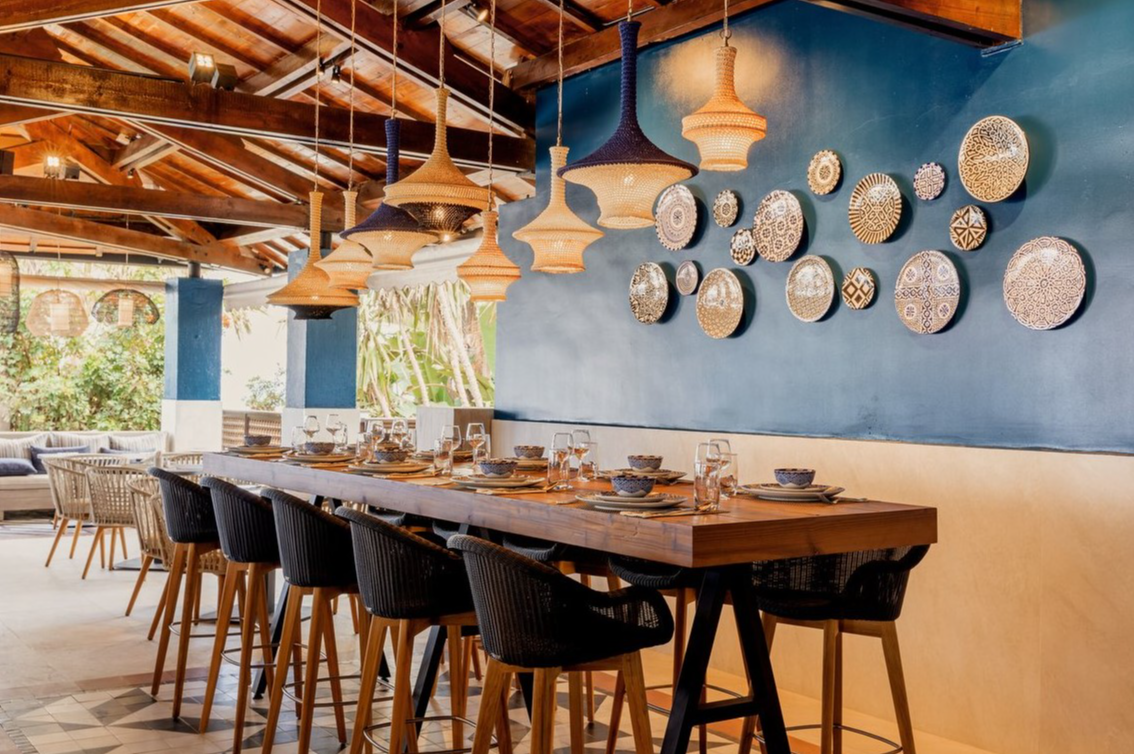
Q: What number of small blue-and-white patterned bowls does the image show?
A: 8